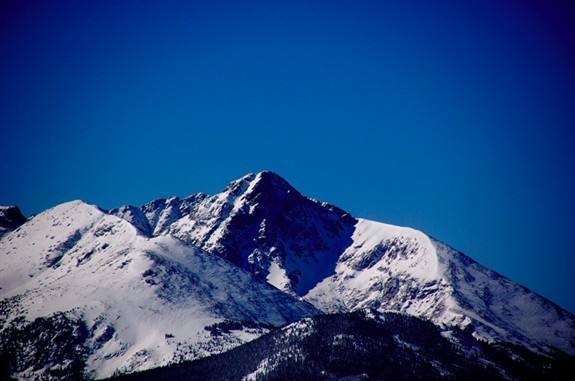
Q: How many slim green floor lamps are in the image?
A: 0